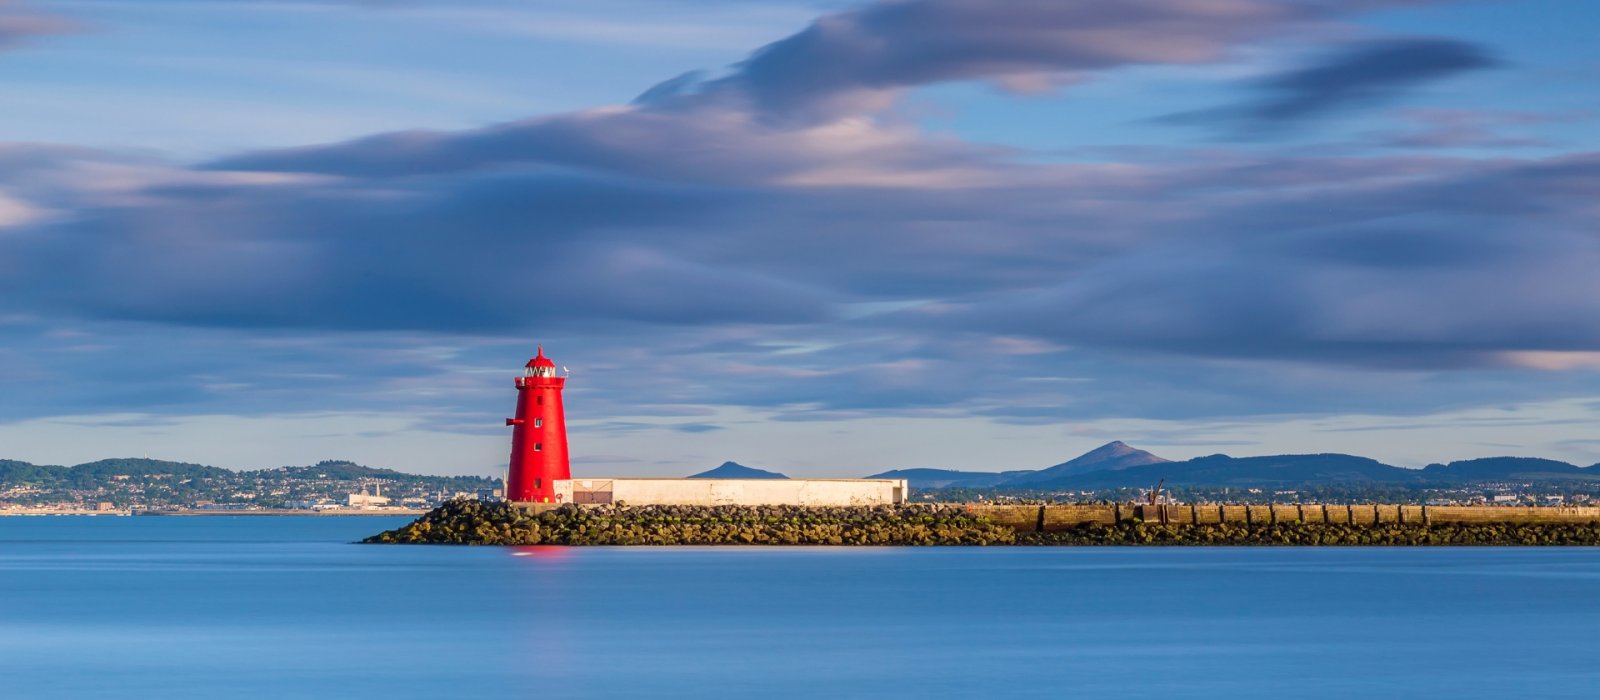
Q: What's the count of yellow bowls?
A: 0